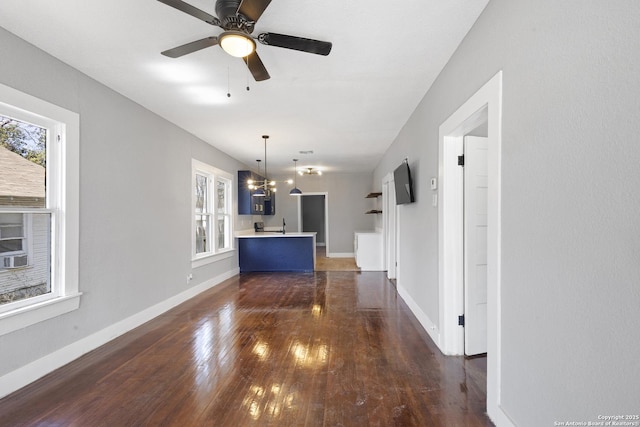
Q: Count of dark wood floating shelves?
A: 2